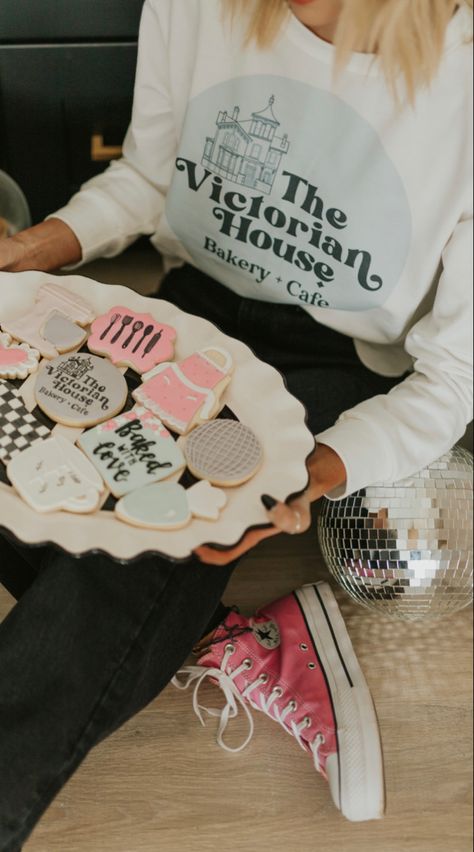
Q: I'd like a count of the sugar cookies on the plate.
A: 10